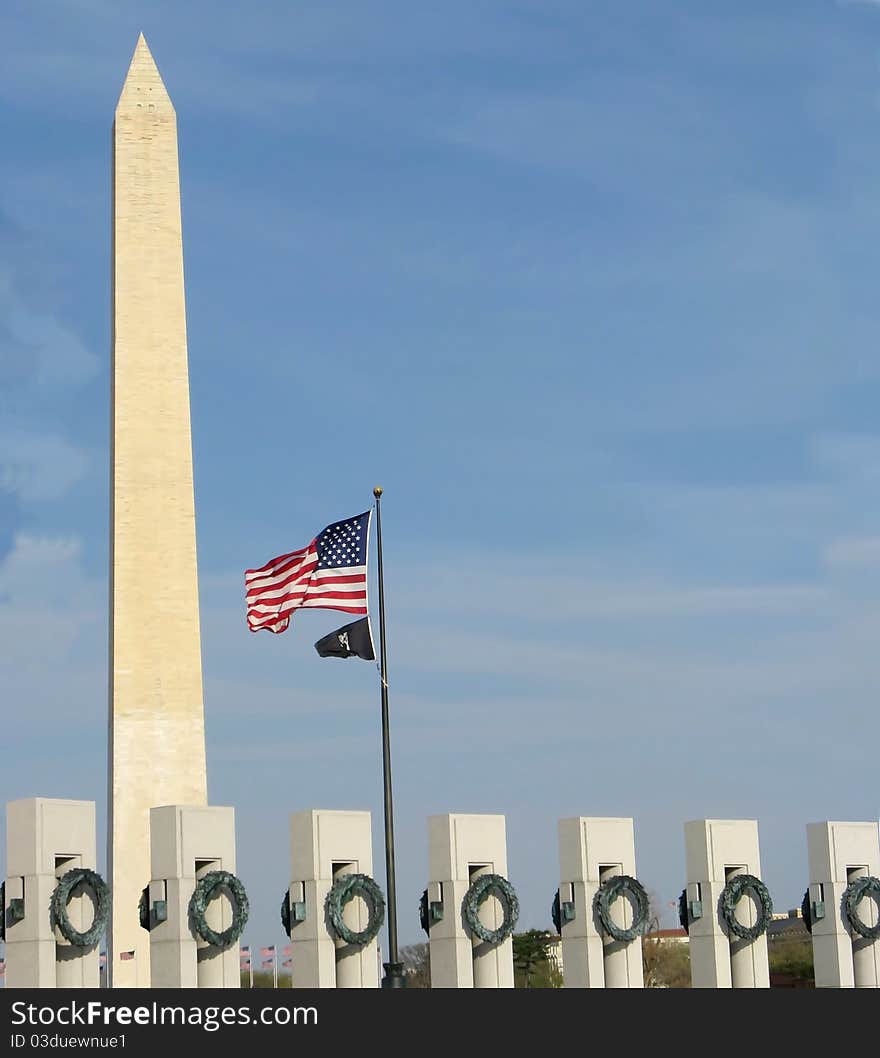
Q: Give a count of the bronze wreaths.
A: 7